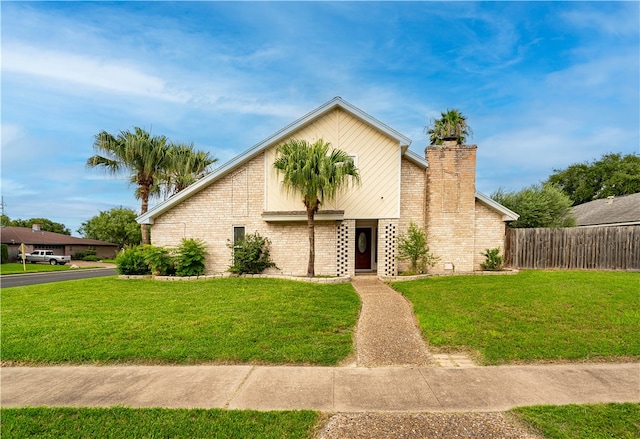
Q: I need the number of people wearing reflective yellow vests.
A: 0